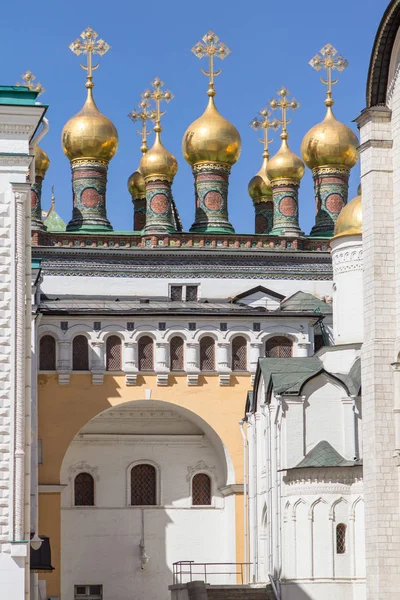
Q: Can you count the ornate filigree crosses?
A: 8